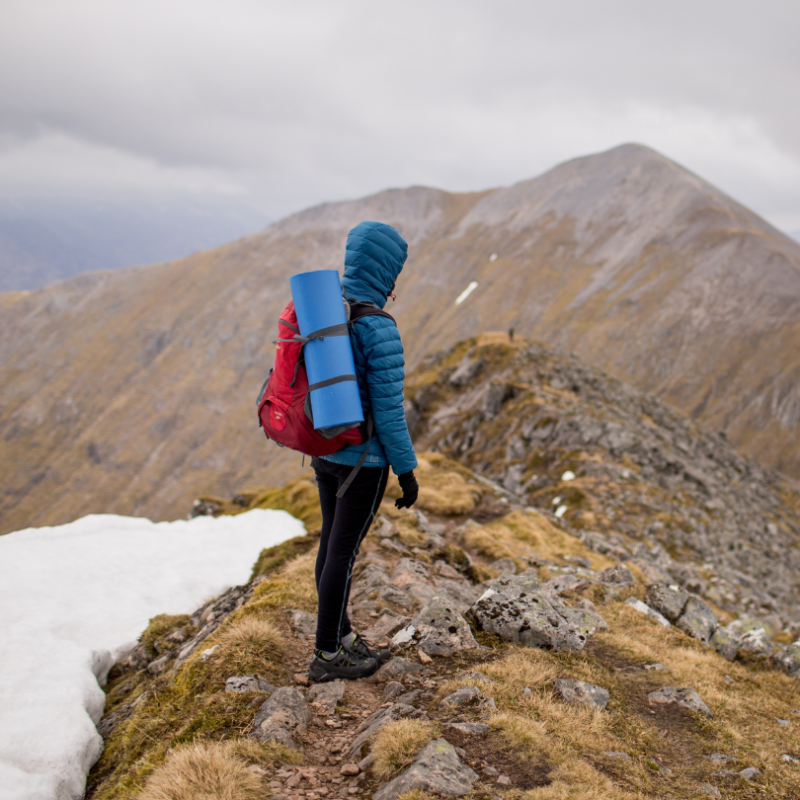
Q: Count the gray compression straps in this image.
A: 2